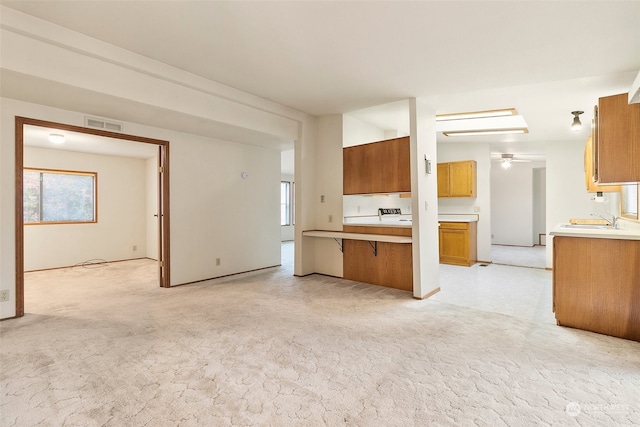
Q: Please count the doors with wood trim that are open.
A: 1